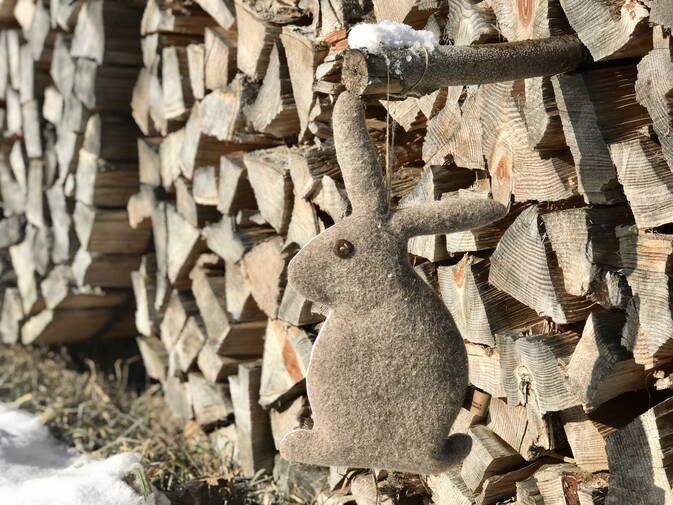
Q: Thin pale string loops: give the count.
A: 1